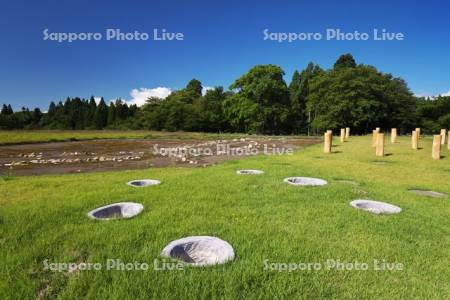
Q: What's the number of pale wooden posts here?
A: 13